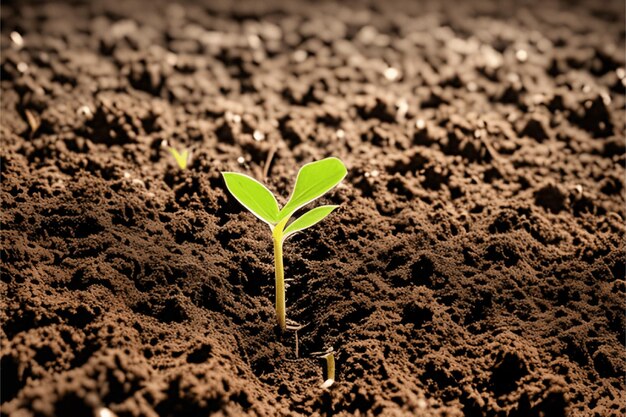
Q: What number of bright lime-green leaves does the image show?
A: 3